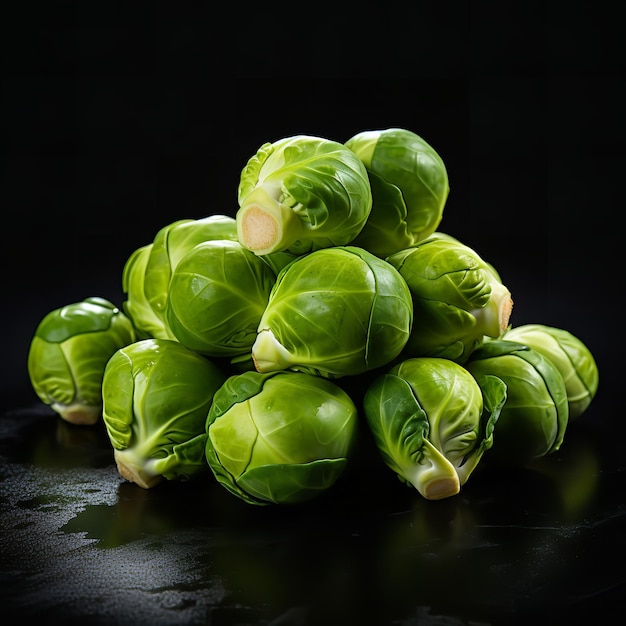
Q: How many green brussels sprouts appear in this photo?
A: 12